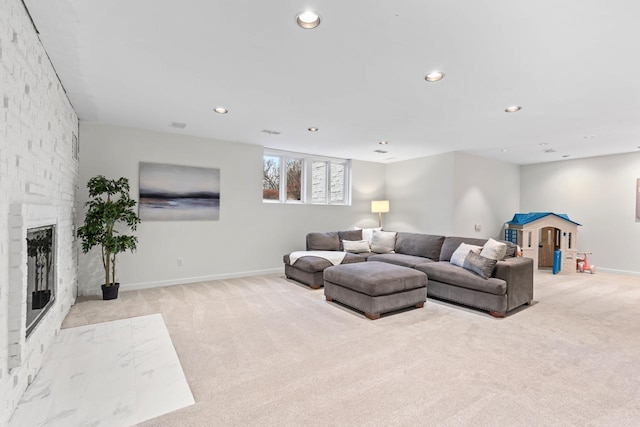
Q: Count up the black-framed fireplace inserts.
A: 1